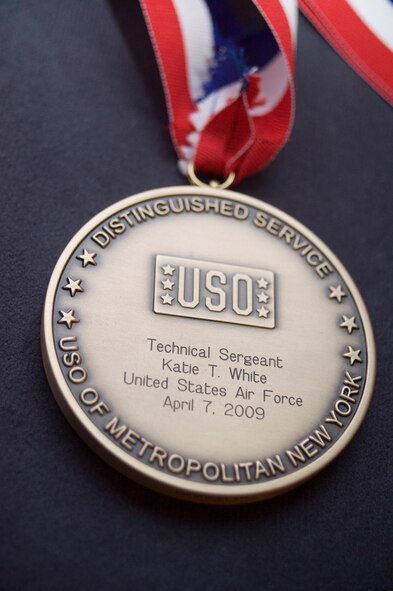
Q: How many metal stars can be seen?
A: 12